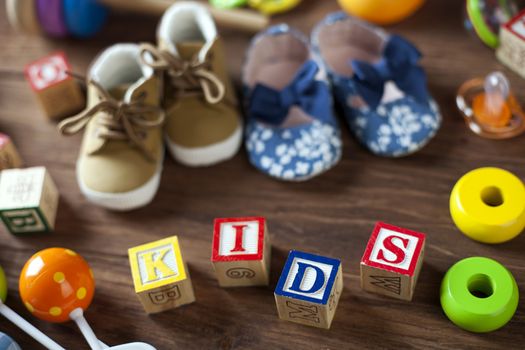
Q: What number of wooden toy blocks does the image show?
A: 8